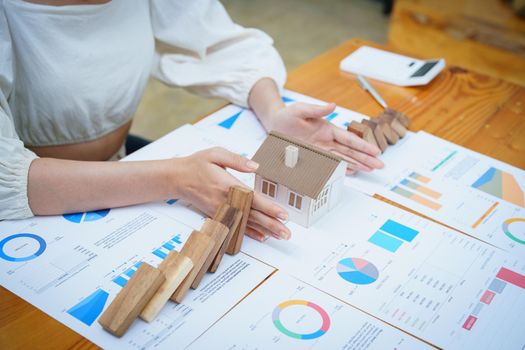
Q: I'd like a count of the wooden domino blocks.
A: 11